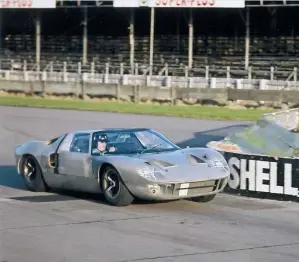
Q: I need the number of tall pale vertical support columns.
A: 6